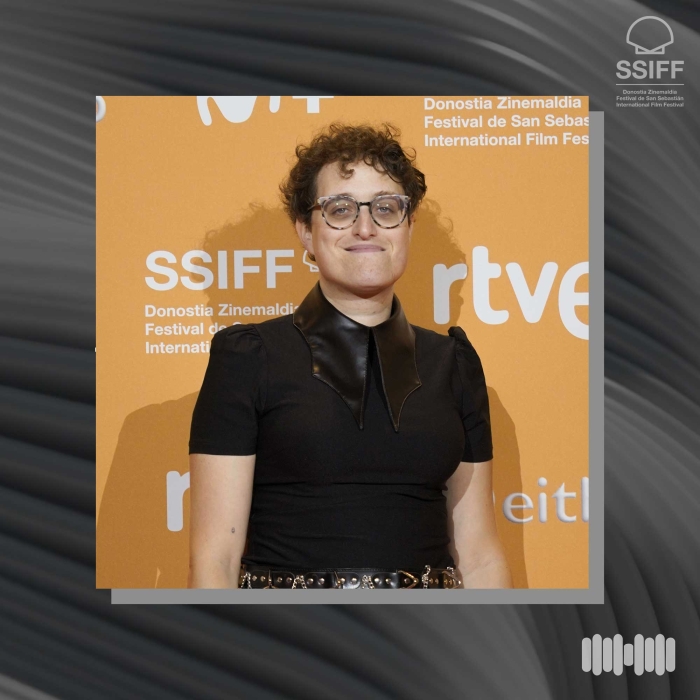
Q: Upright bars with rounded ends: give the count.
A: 9